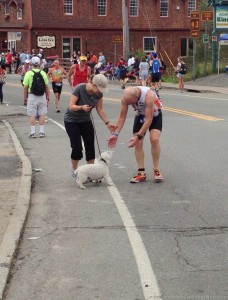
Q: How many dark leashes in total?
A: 1